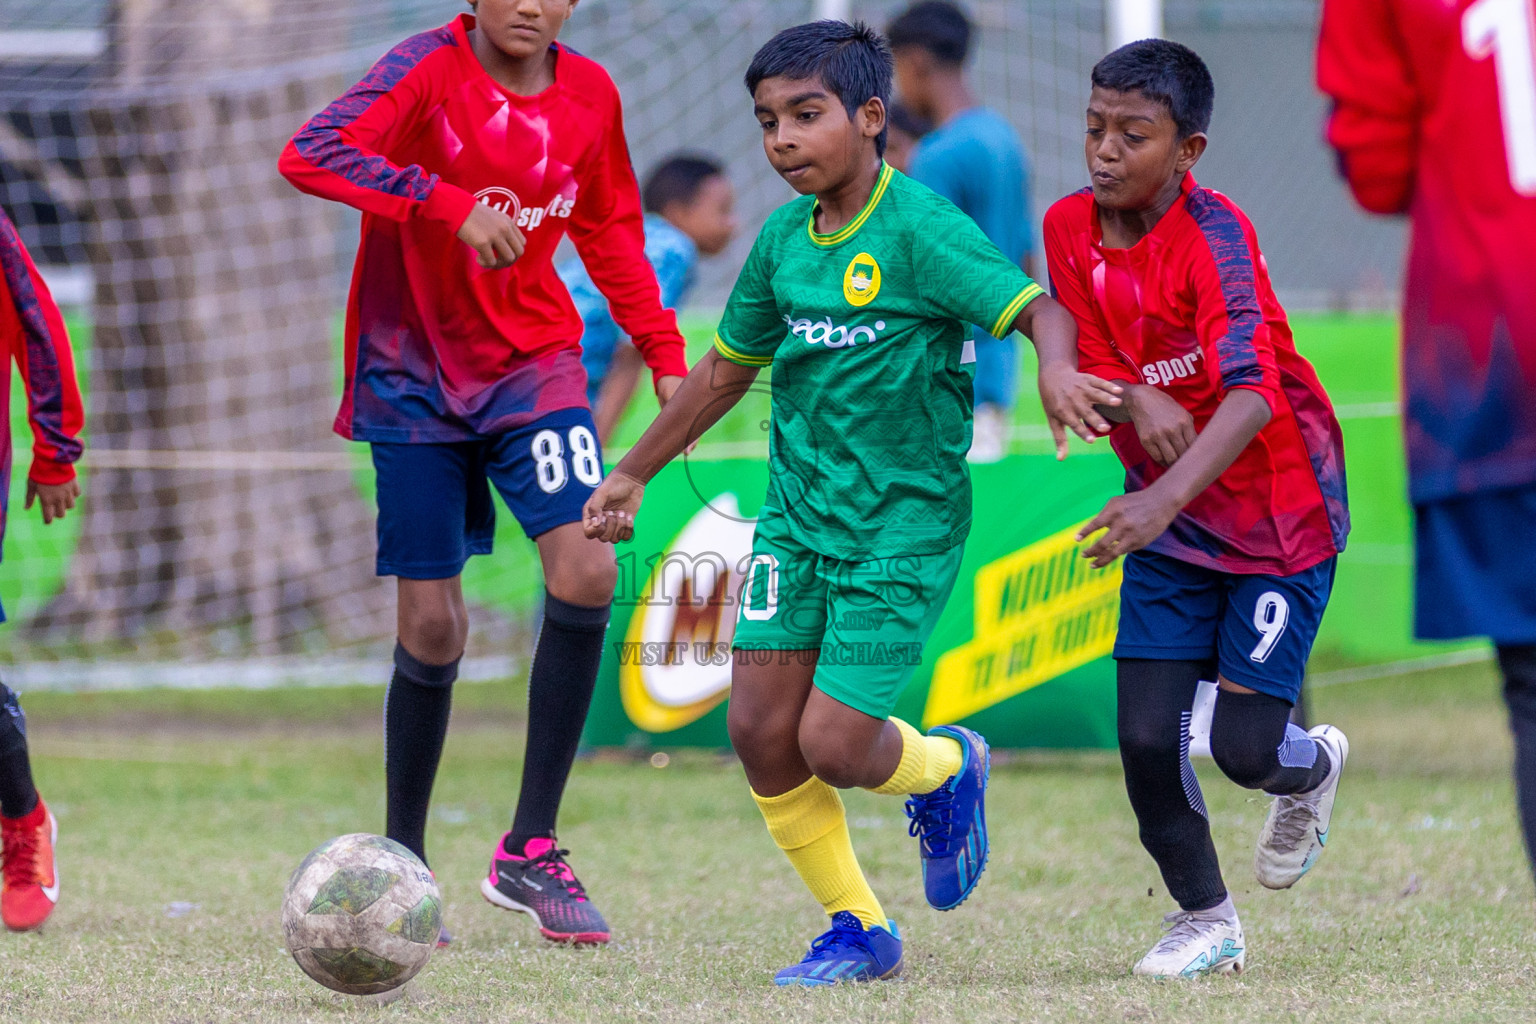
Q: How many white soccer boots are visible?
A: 2